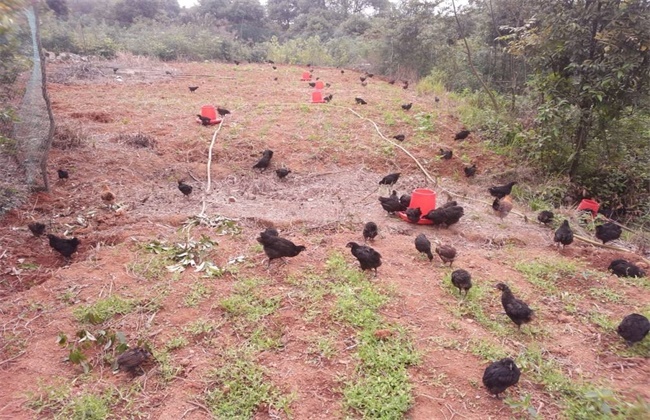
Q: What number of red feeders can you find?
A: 6